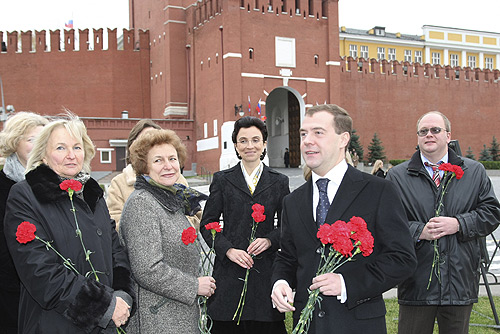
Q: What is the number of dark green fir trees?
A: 5